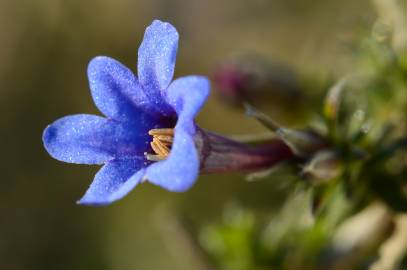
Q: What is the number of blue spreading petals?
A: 6